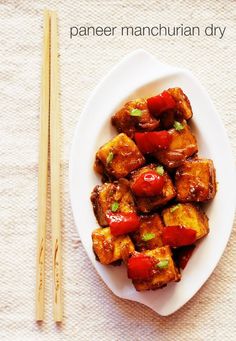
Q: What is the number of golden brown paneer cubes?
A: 11